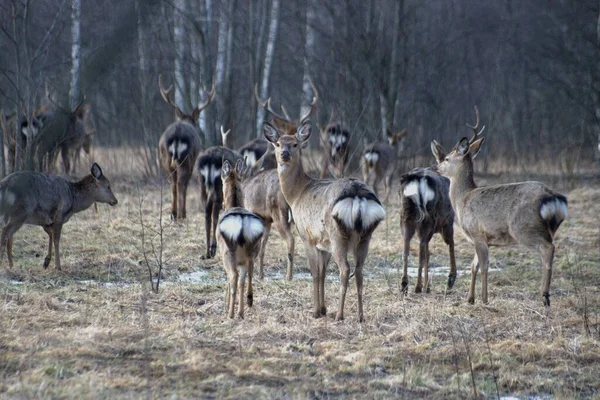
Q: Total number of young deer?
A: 1